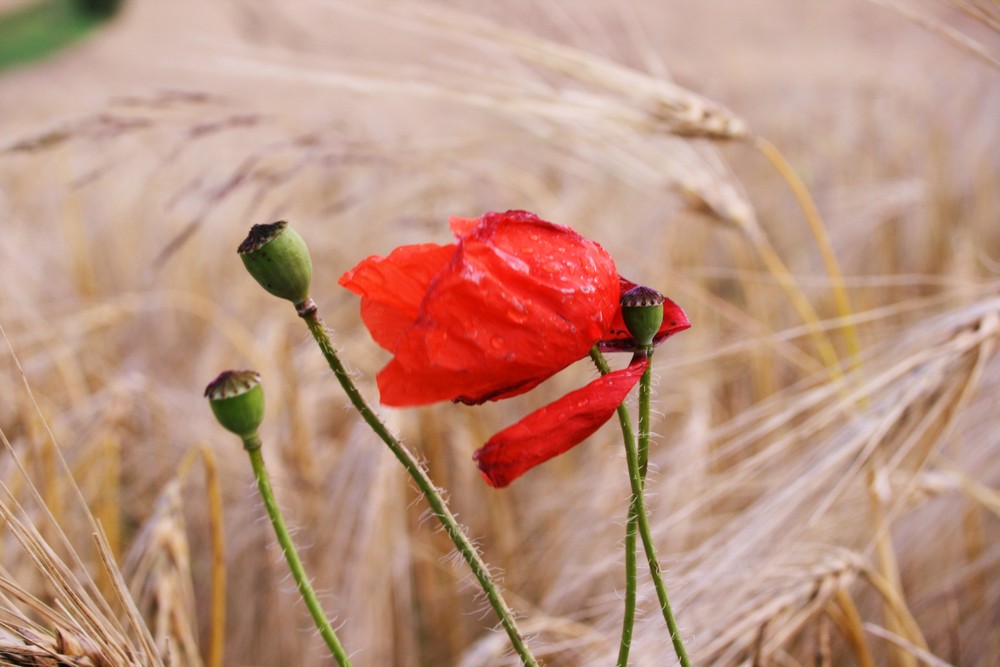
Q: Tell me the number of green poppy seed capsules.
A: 3